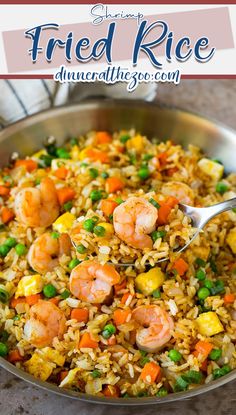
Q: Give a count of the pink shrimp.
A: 7